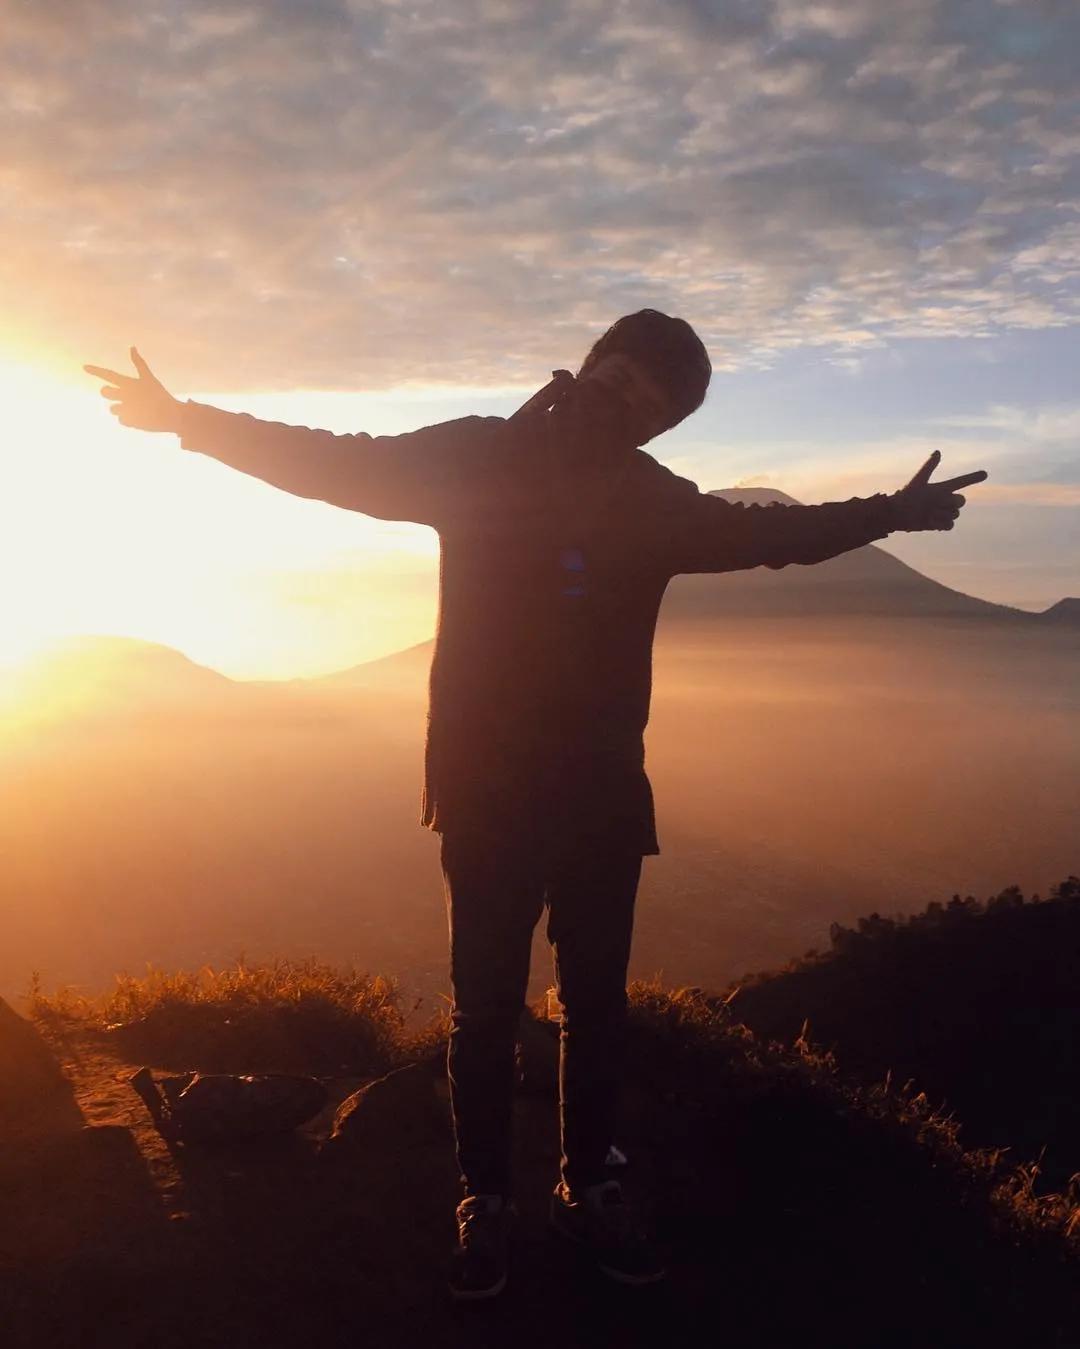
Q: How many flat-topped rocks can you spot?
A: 1